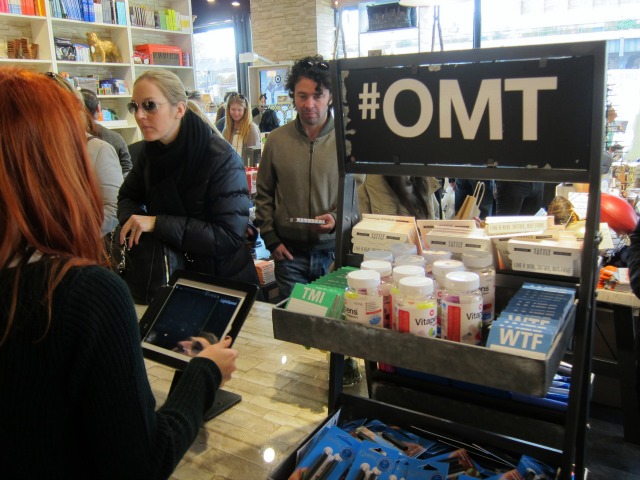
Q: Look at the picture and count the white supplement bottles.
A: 11